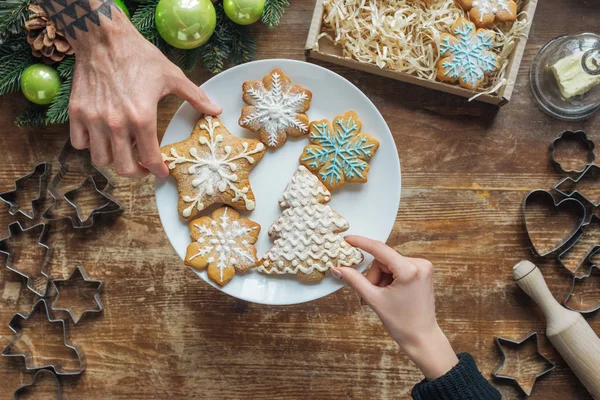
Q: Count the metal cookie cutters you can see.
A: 13